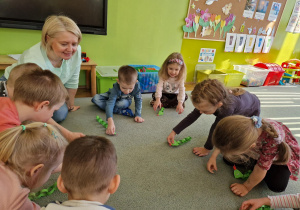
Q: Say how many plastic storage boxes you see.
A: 6